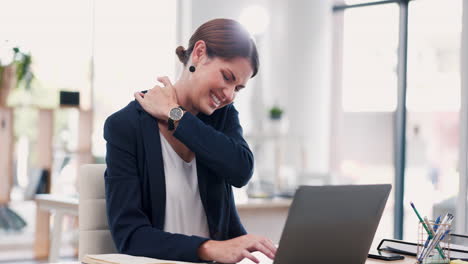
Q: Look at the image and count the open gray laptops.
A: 1